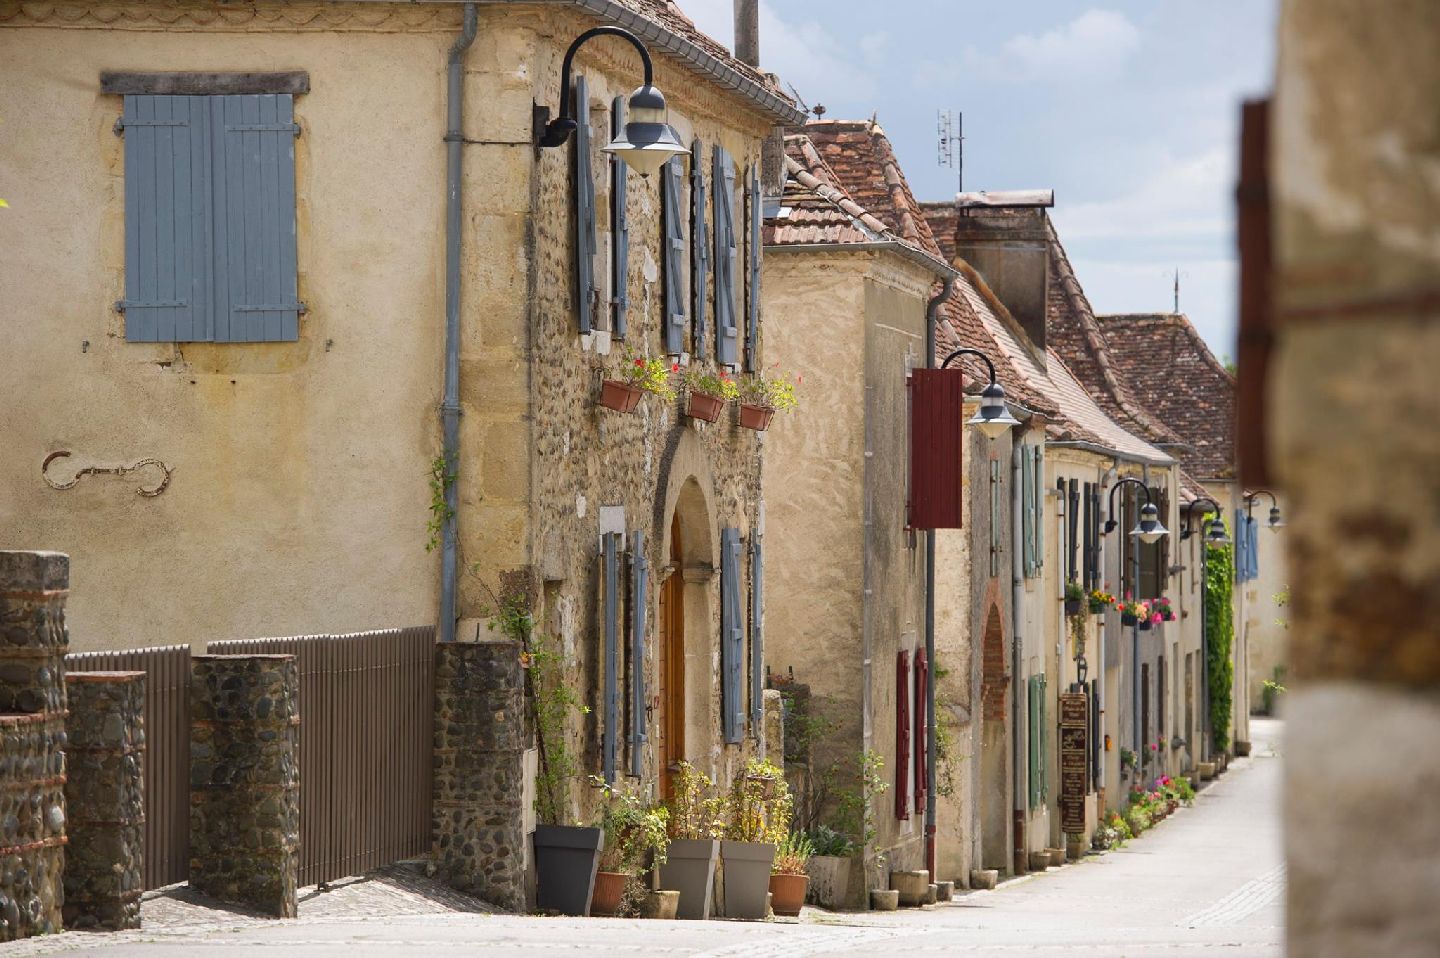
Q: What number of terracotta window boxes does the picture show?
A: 3